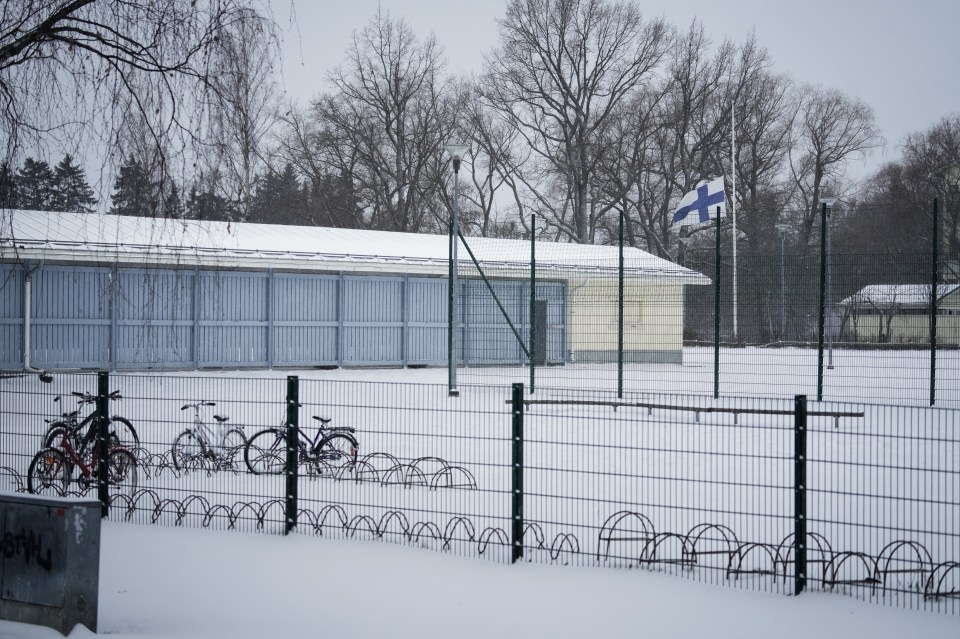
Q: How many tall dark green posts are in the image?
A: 6